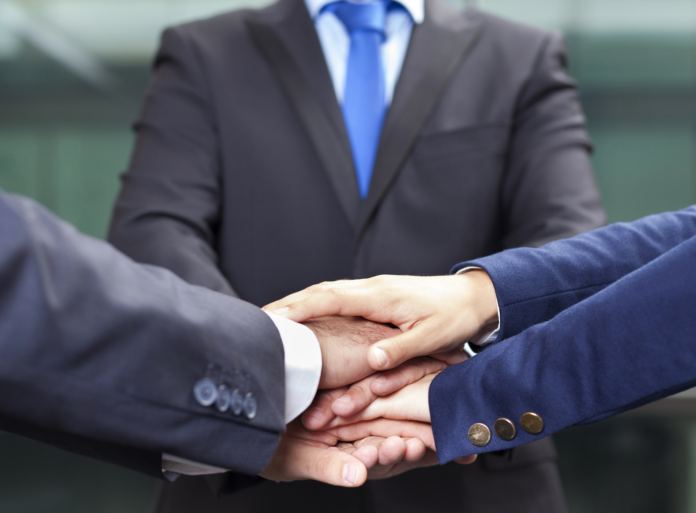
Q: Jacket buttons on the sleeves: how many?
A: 7